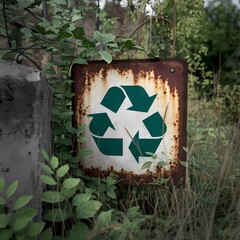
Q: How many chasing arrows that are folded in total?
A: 3